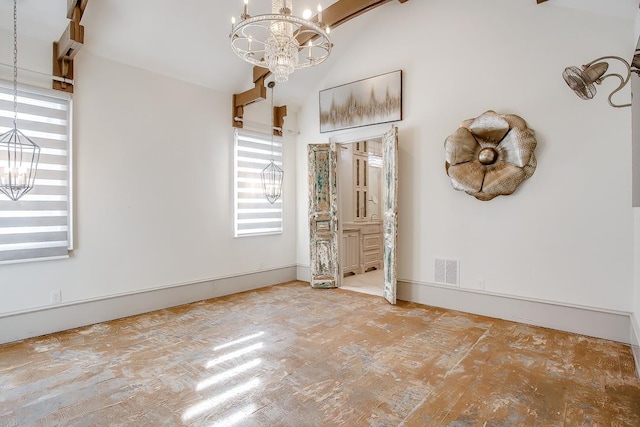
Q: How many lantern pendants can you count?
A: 2